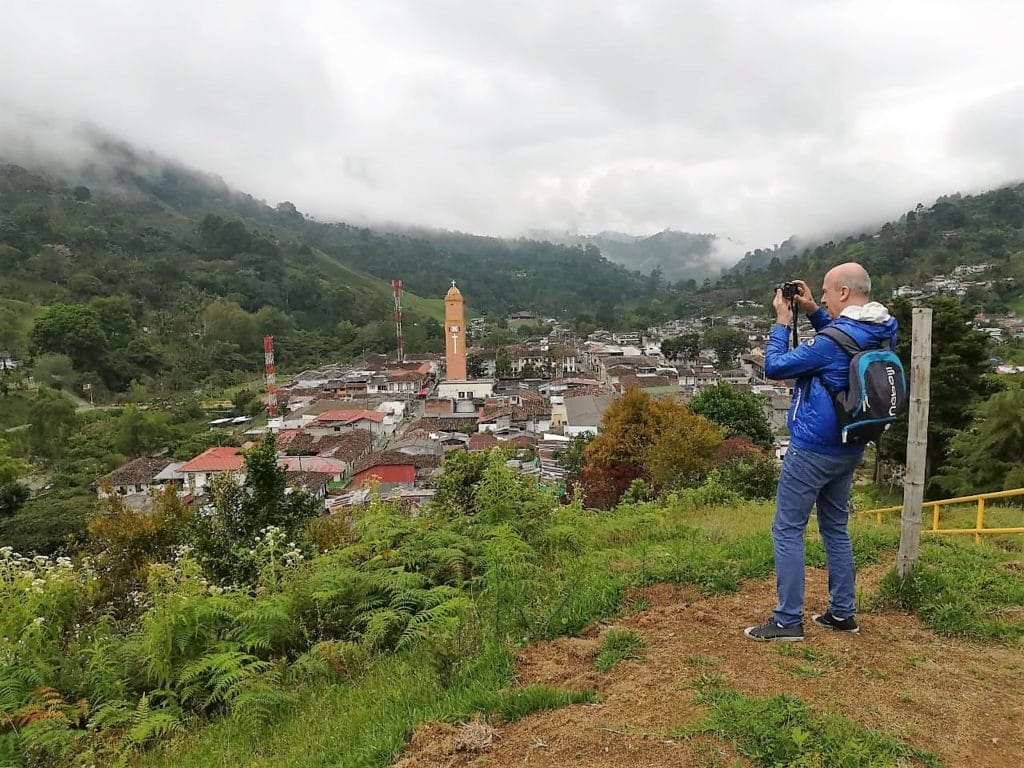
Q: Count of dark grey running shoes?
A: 2